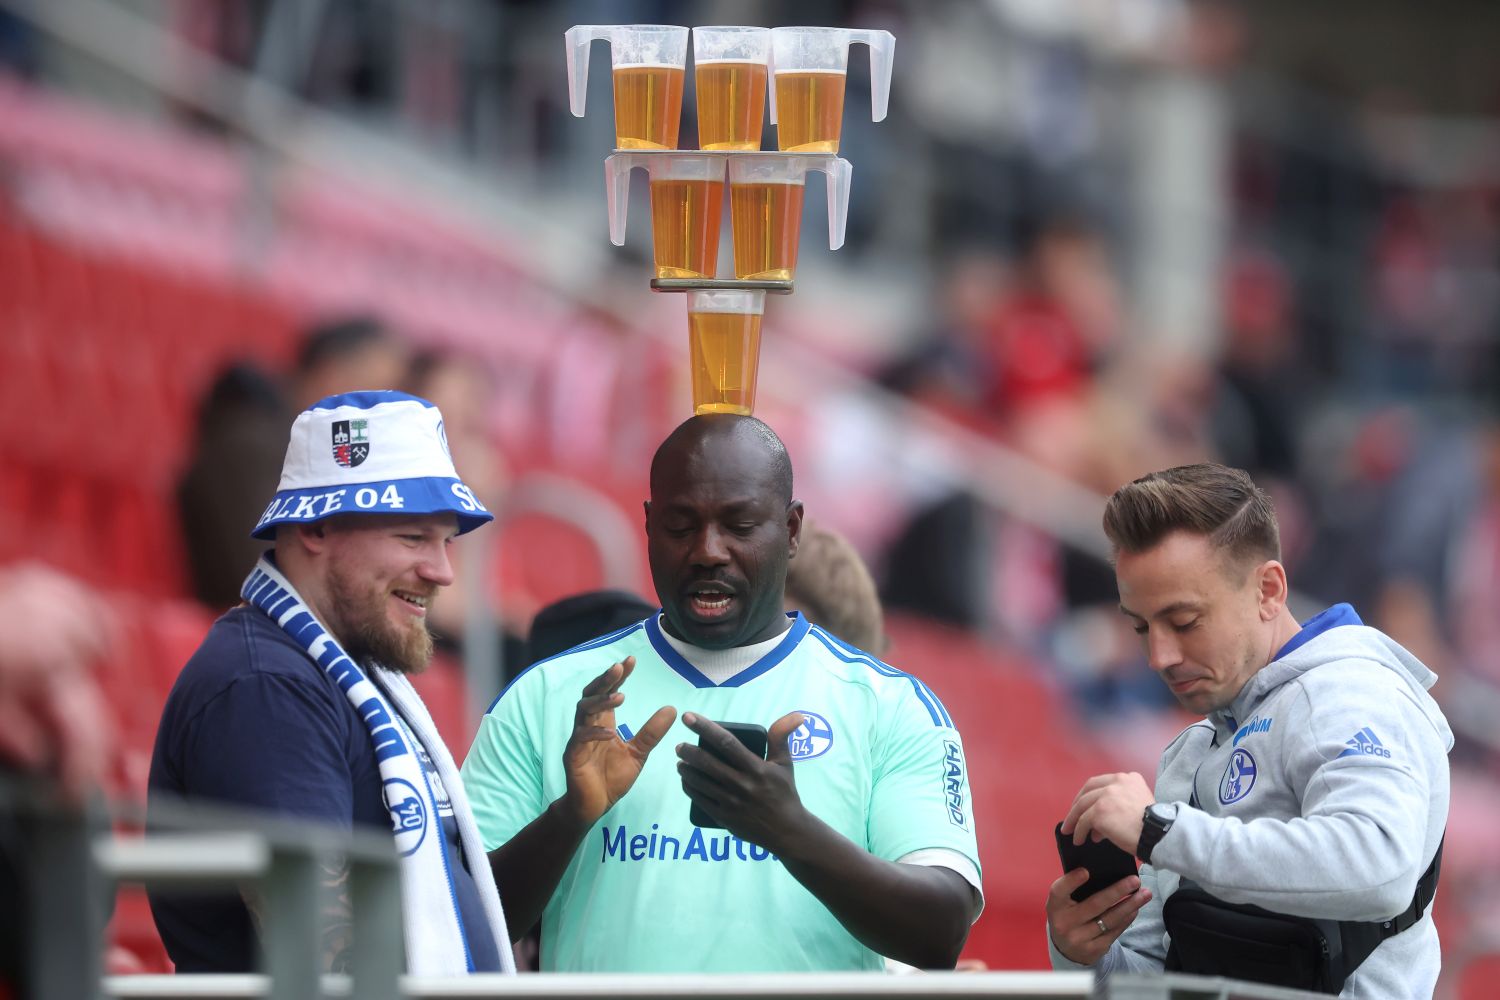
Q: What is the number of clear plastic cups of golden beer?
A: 6